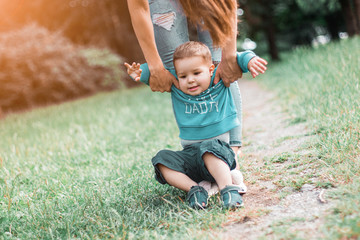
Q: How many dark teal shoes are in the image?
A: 2